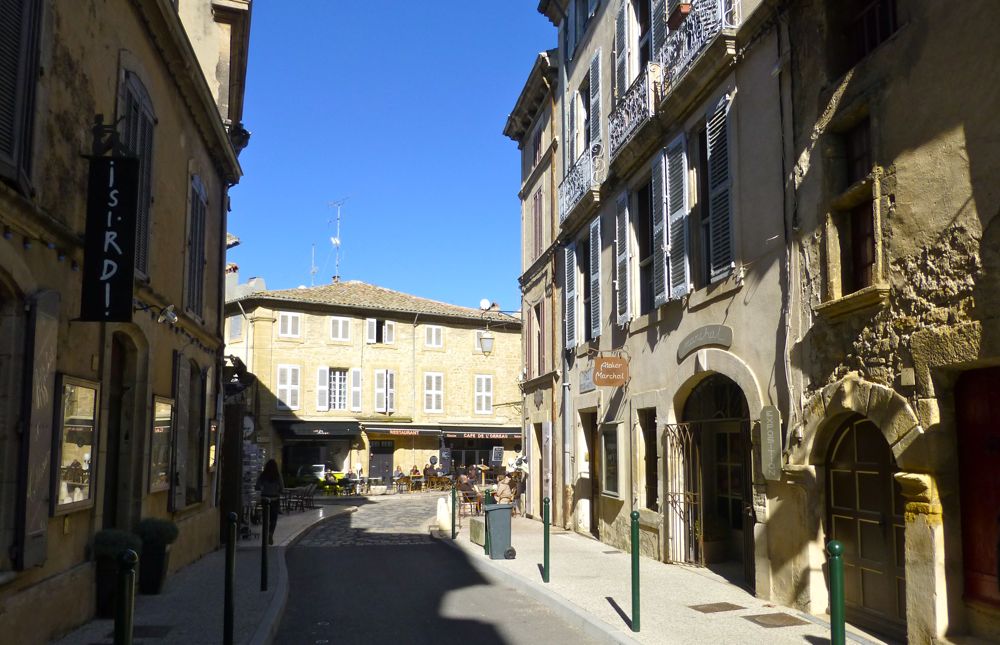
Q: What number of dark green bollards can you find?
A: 8